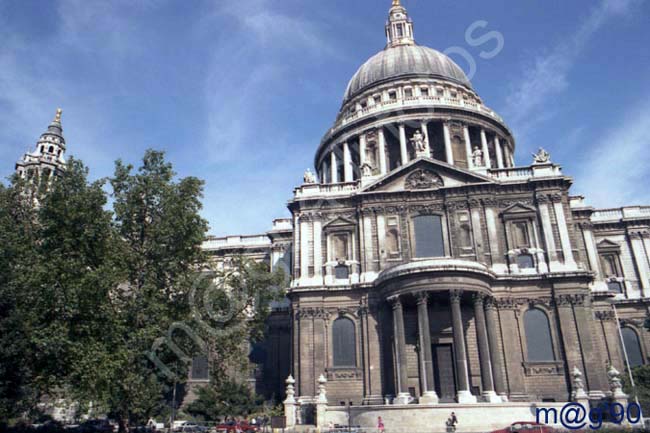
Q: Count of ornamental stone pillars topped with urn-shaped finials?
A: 4